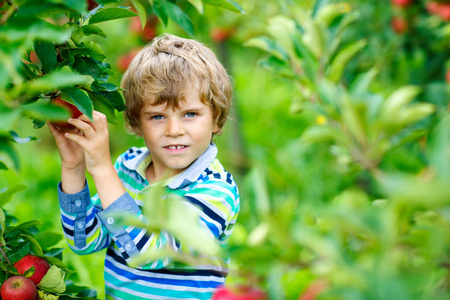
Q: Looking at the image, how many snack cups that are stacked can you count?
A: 0